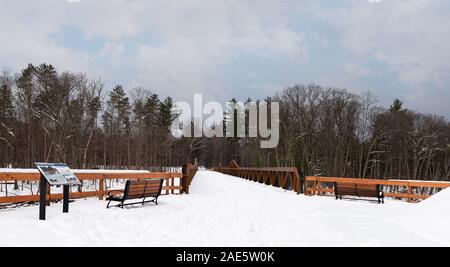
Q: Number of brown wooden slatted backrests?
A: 2